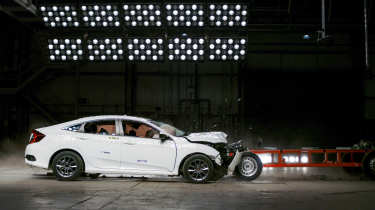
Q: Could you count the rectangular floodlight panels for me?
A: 10